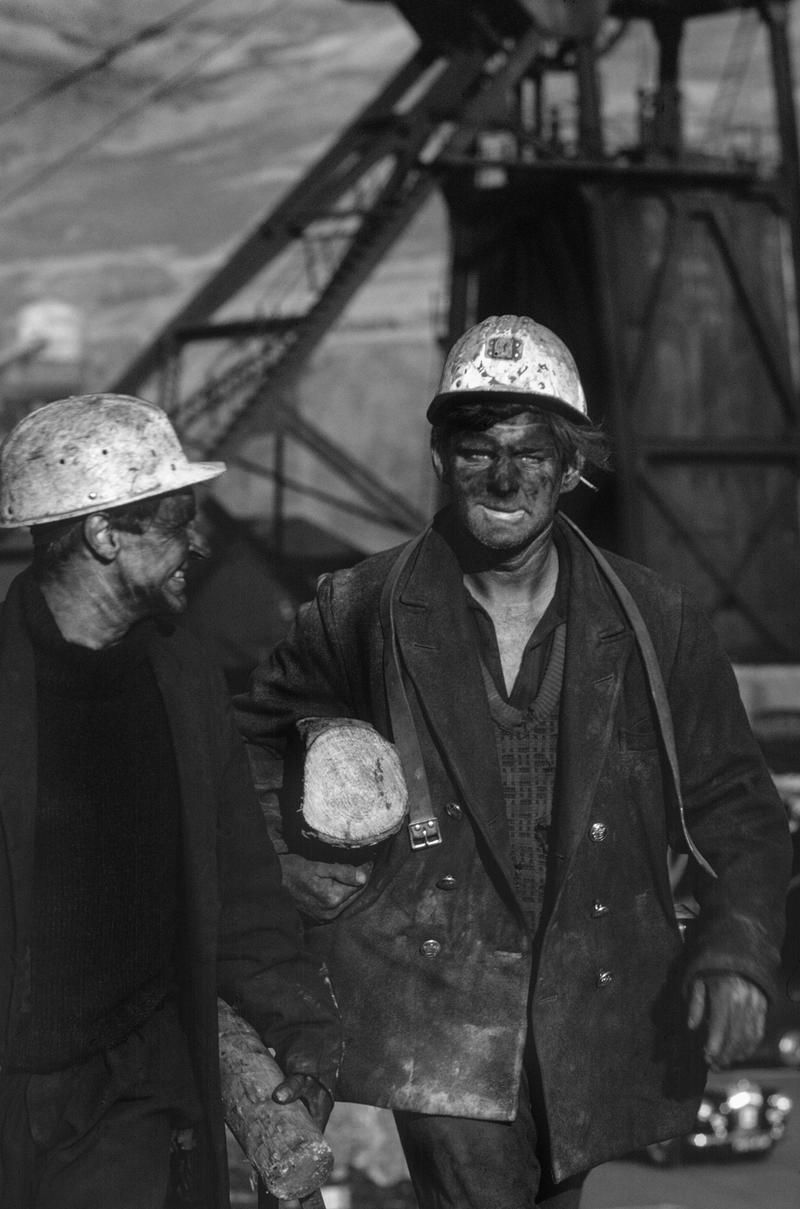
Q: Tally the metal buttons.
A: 6